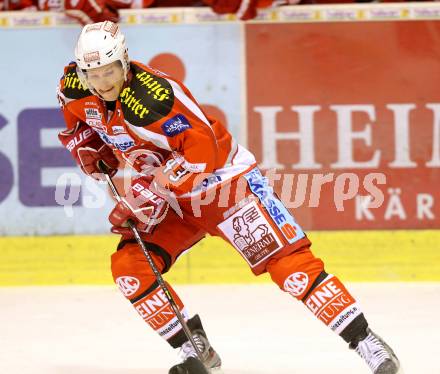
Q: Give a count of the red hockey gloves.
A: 2